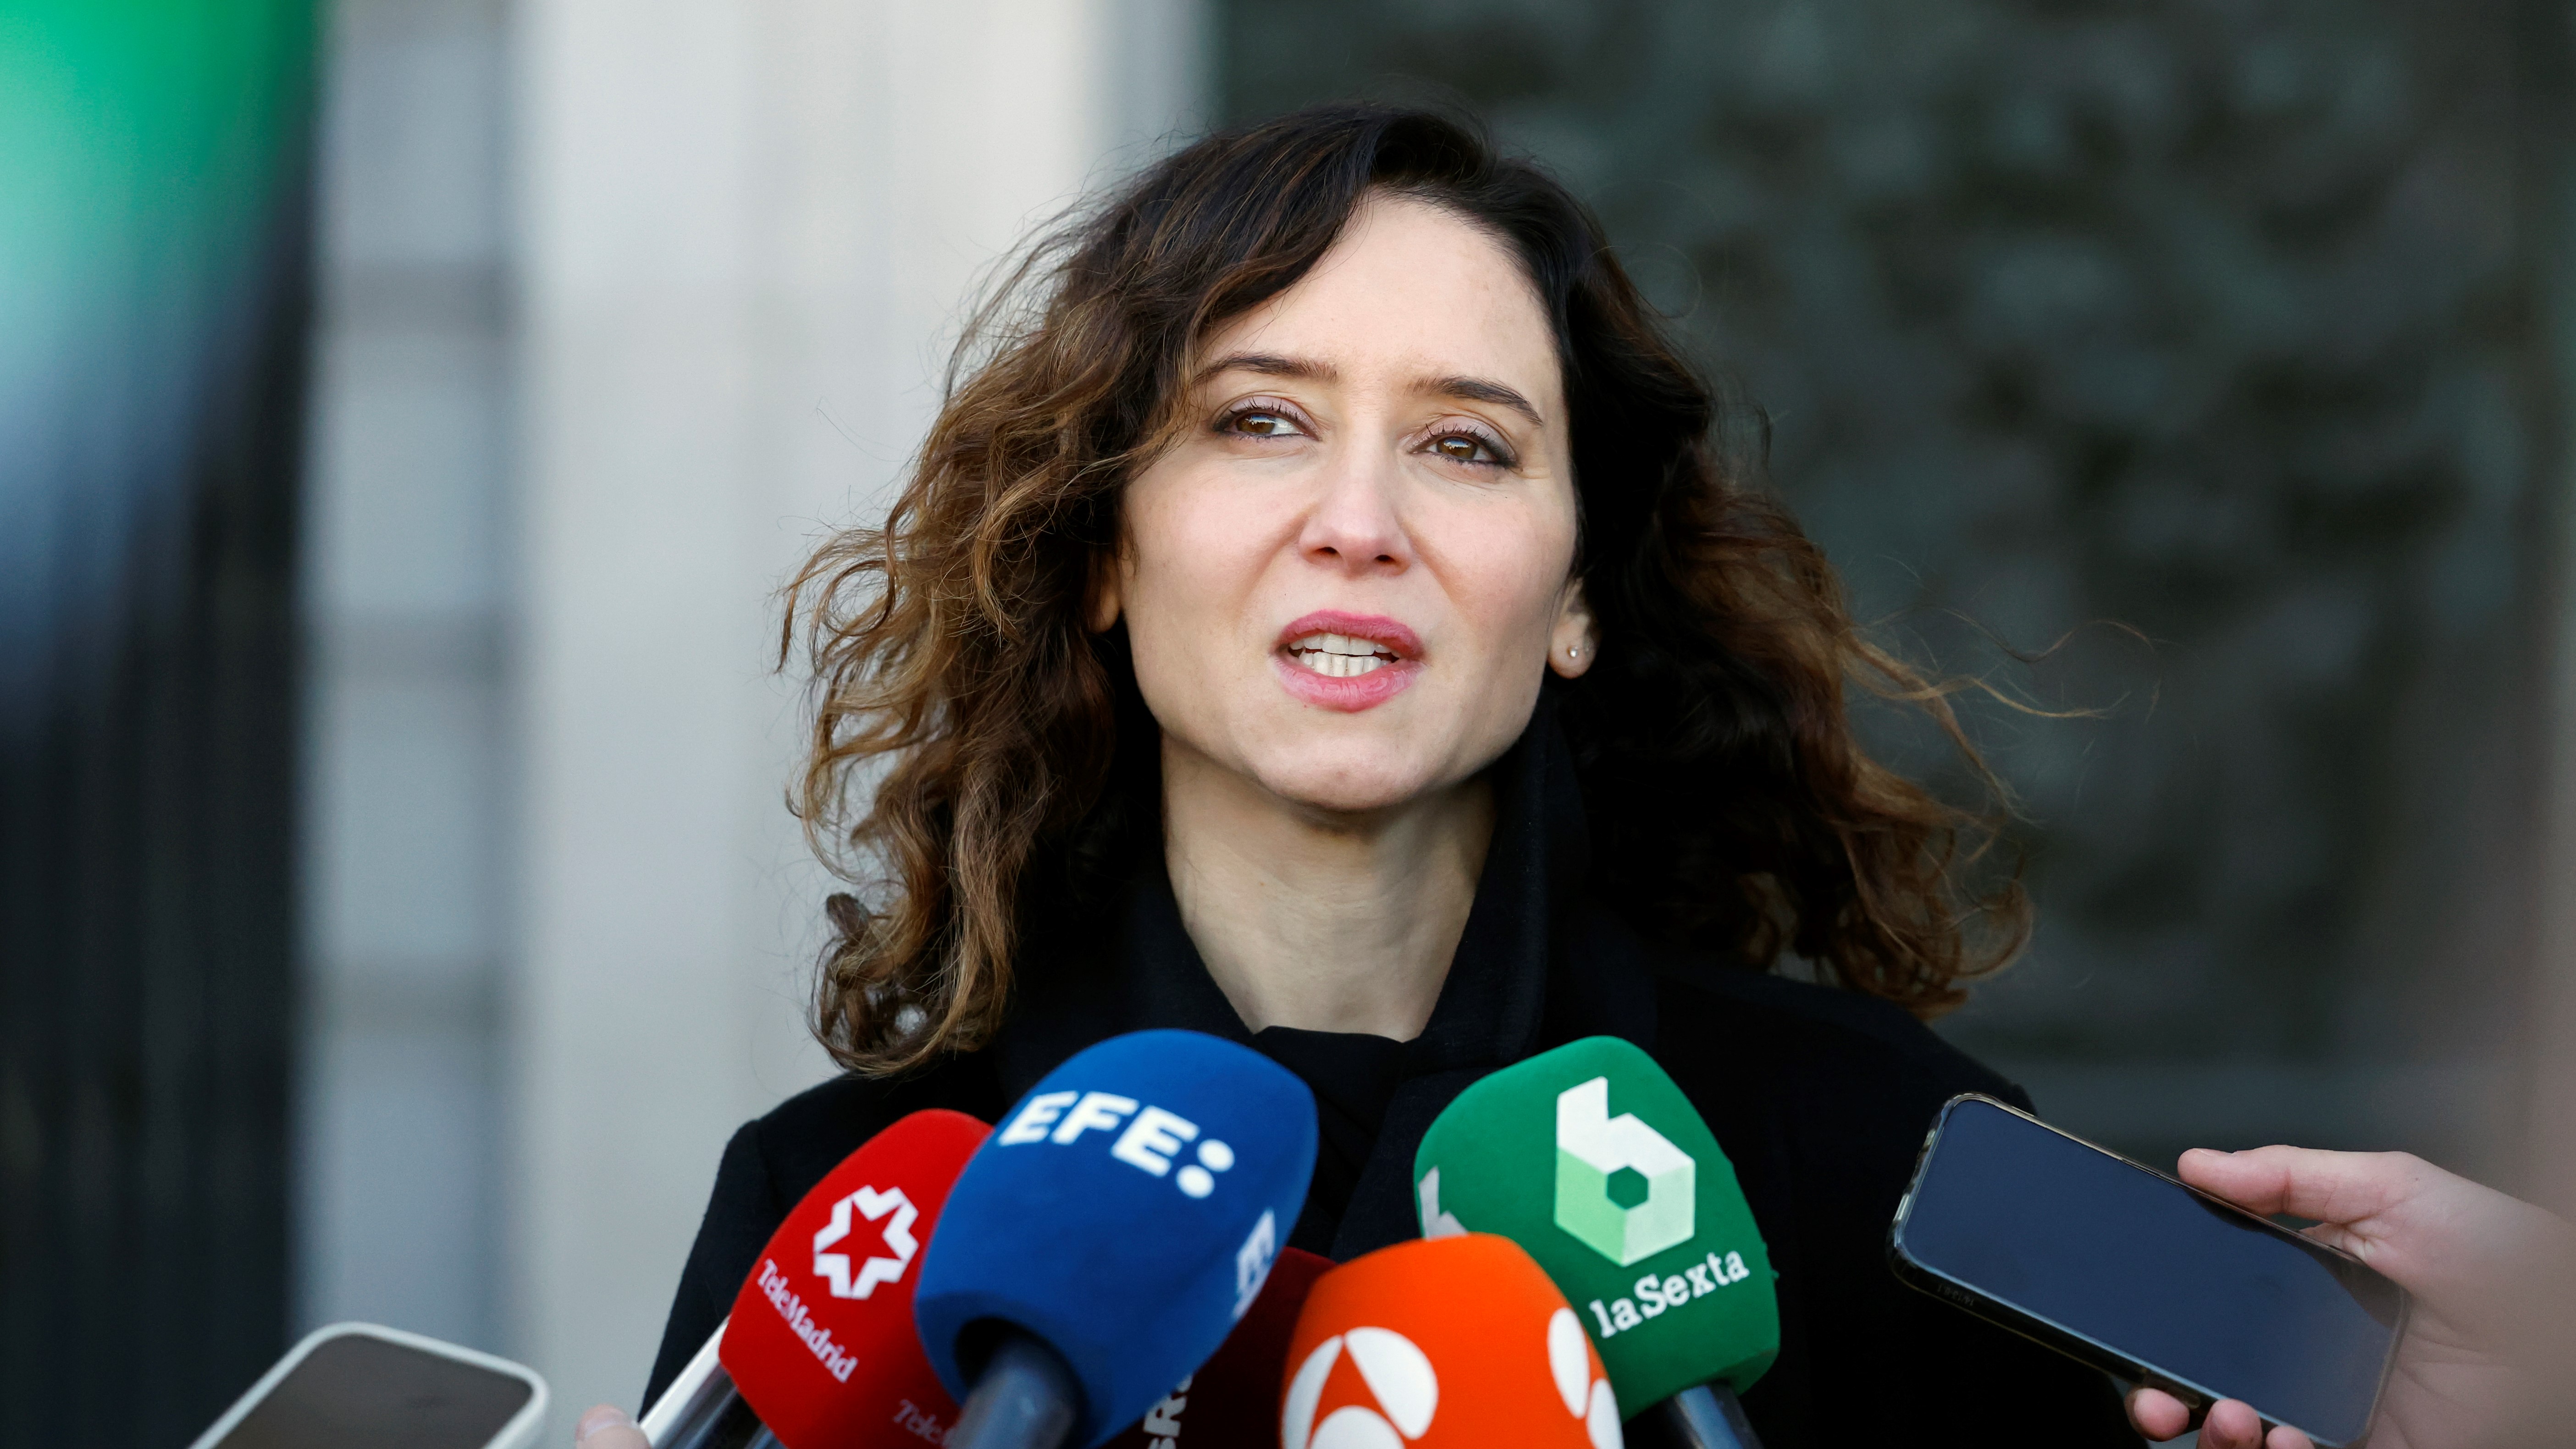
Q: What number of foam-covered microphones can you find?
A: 5